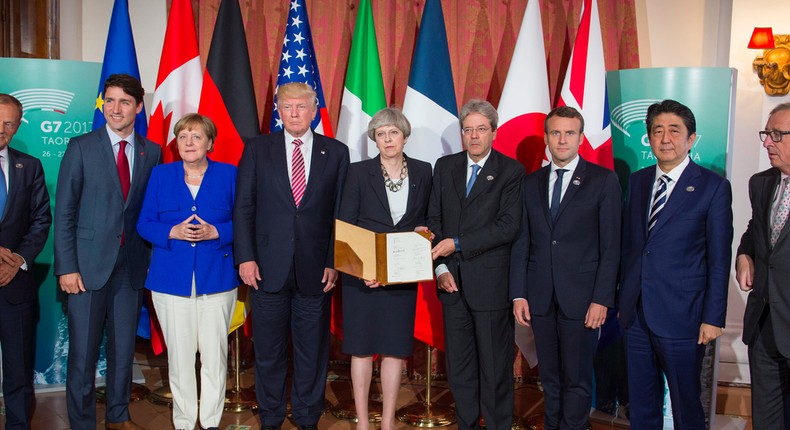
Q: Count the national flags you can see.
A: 7